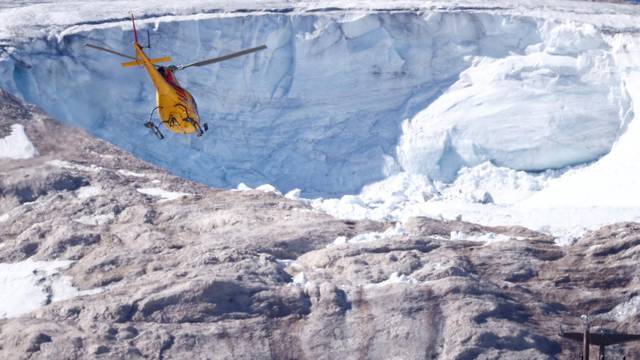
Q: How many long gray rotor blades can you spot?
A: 2